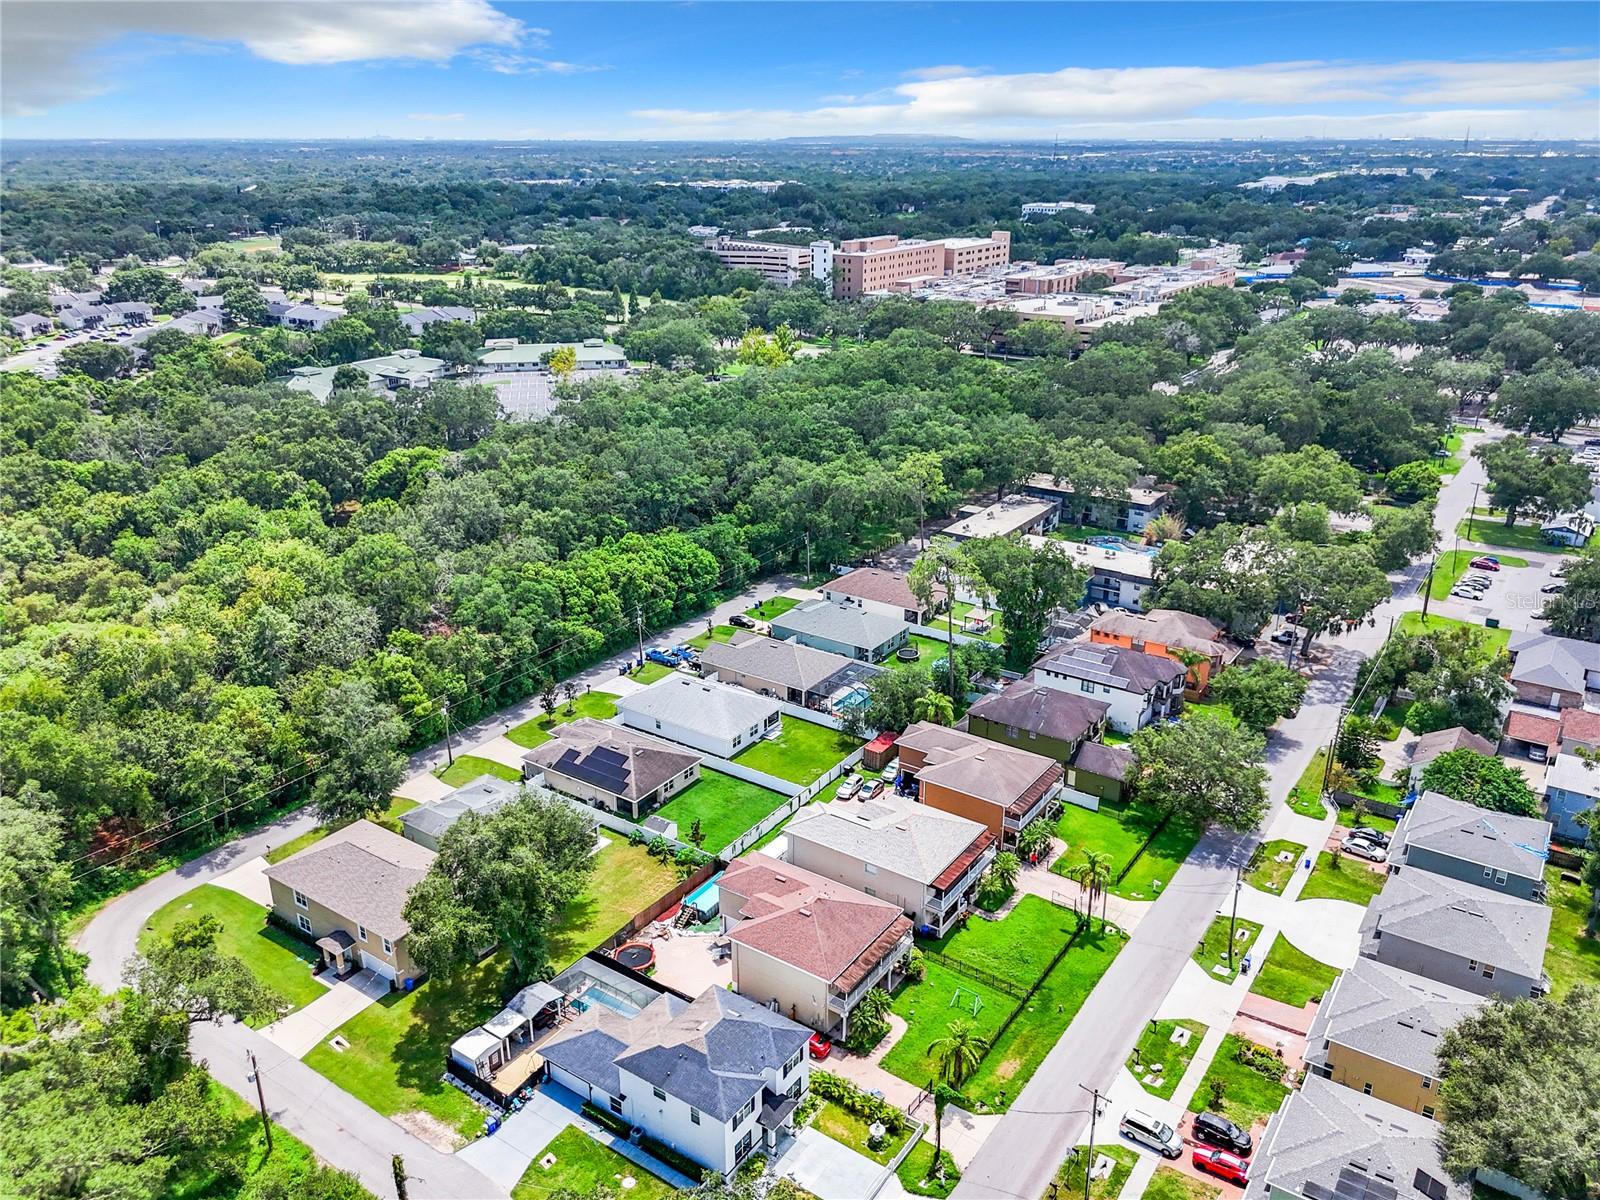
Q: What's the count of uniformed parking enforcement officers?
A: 0